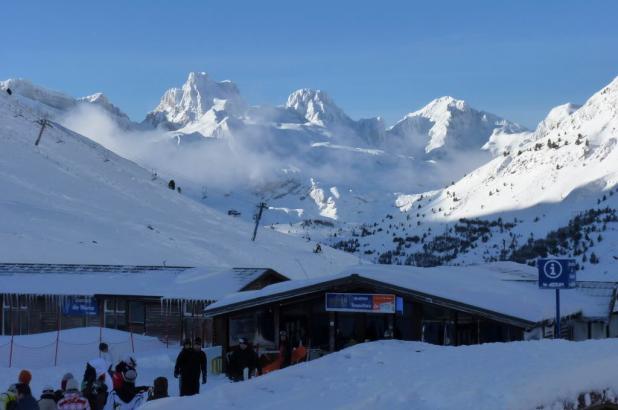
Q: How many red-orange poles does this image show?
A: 5